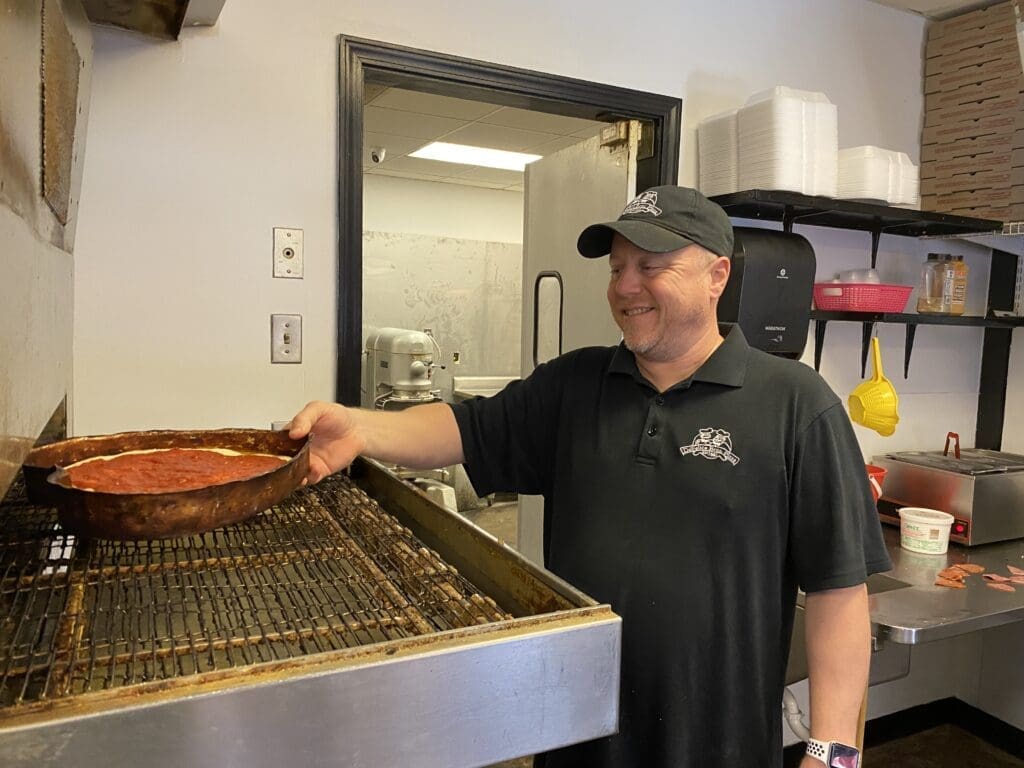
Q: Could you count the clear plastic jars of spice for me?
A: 2